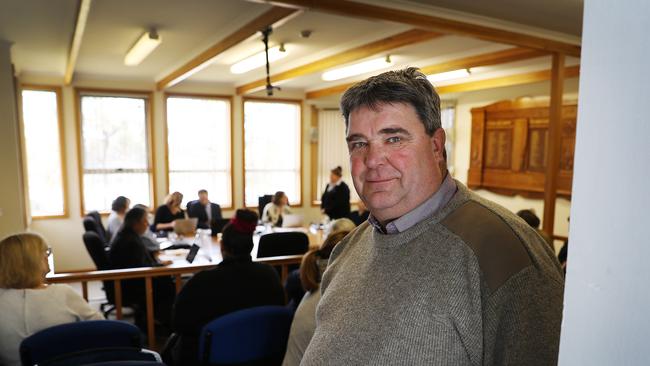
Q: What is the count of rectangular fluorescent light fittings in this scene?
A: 4